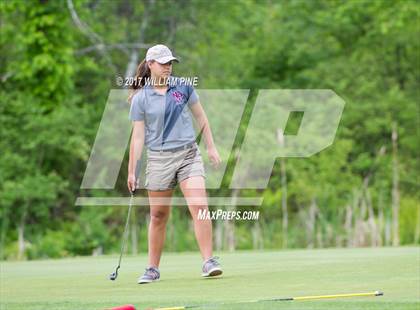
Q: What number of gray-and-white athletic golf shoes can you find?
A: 2